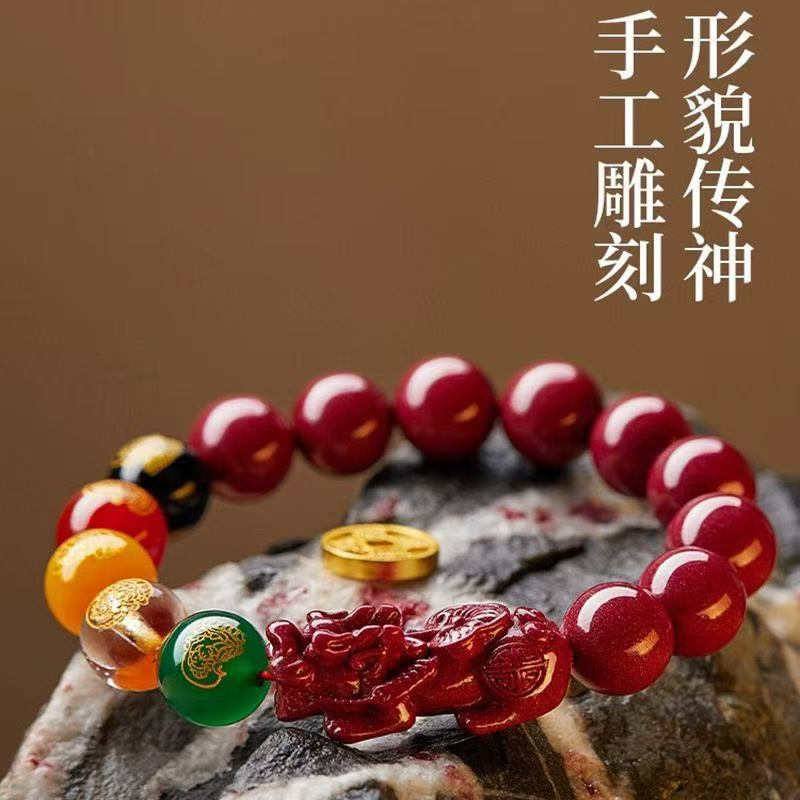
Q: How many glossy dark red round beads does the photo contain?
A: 9